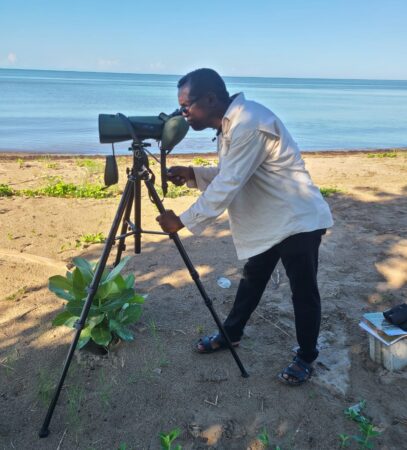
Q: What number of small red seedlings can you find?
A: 0